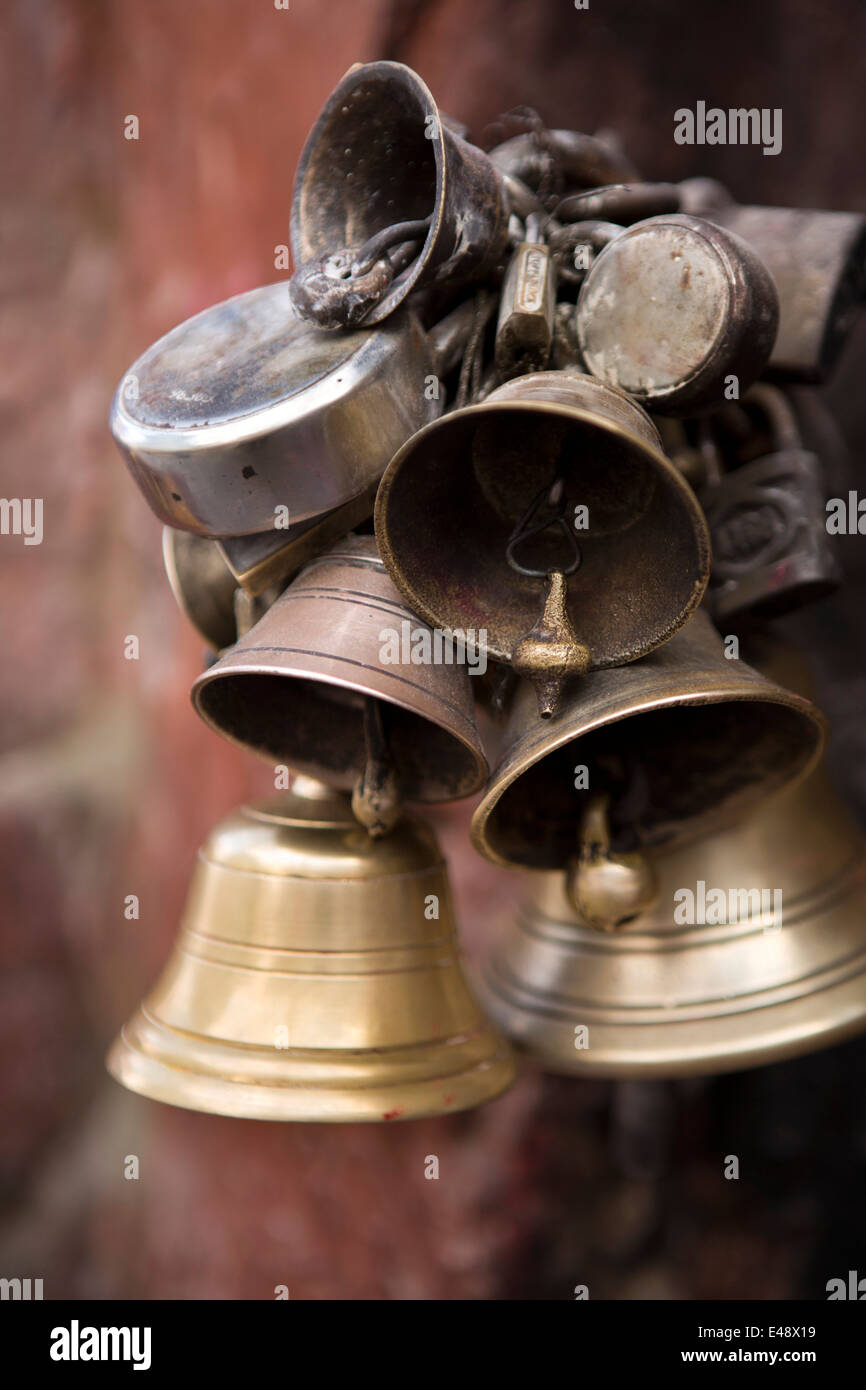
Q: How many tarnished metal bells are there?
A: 4